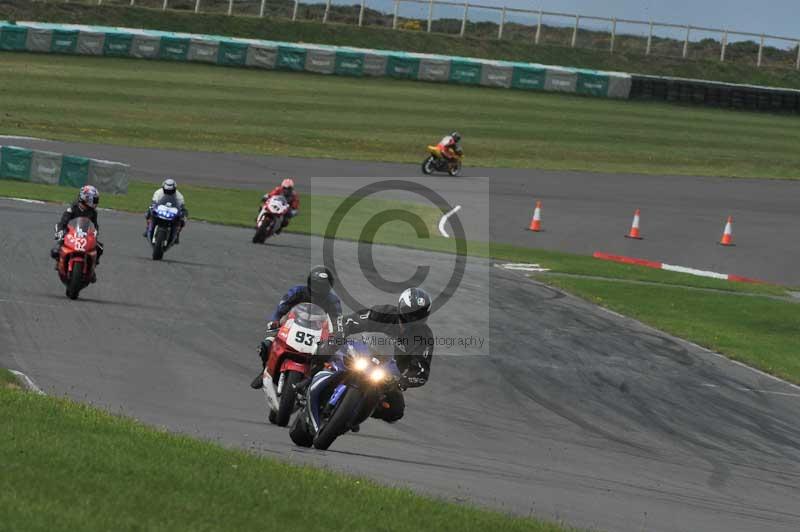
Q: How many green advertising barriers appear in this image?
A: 13